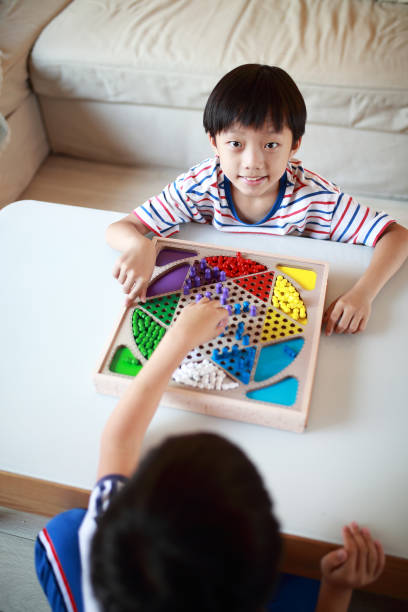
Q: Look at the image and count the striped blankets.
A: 0